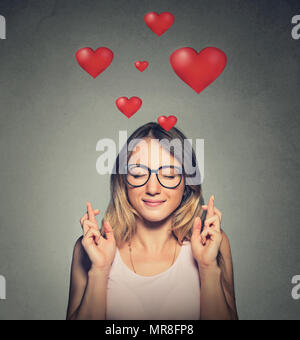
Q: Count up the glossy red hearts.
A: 6